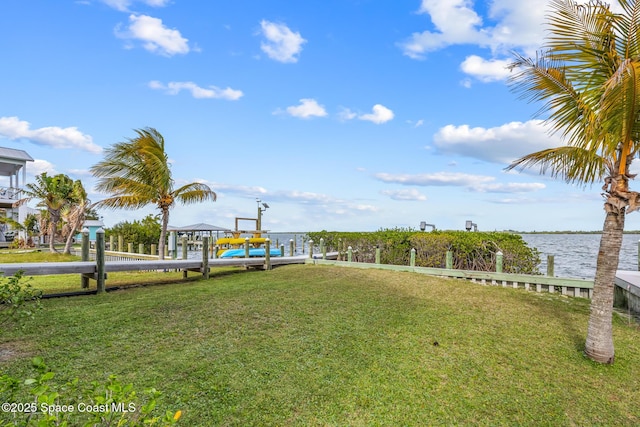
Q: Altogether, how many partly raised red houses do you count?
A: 0